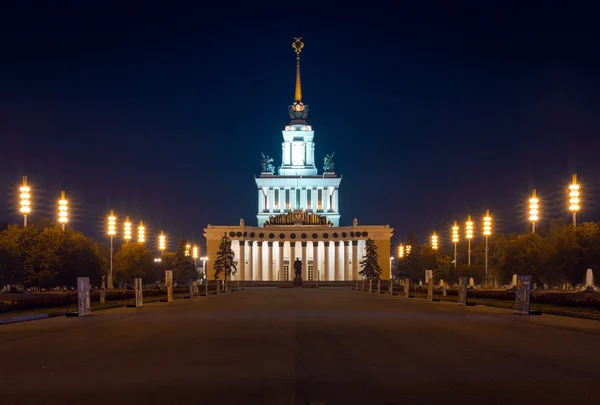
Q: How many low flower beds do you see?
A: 2